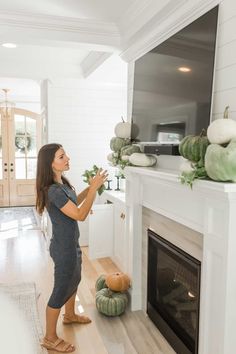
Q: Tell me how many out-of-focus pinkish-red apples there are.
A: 0